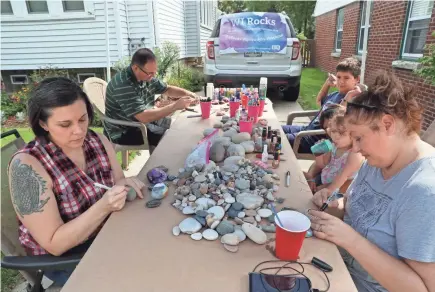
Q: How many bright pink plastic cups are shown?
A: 5